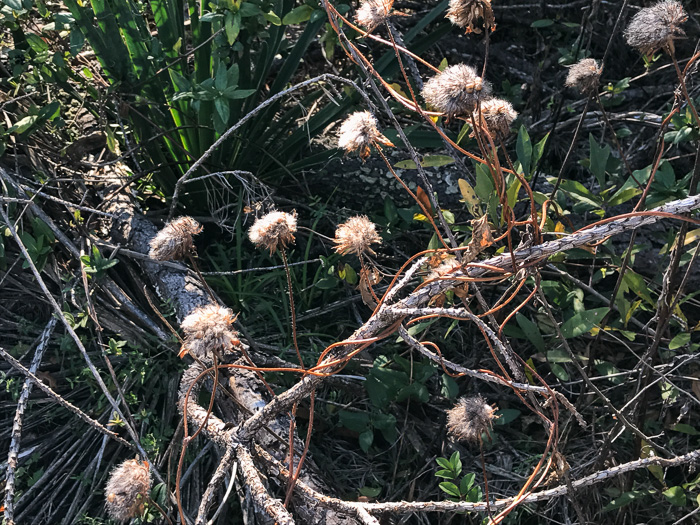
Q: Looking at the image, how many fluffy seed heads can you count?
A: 13